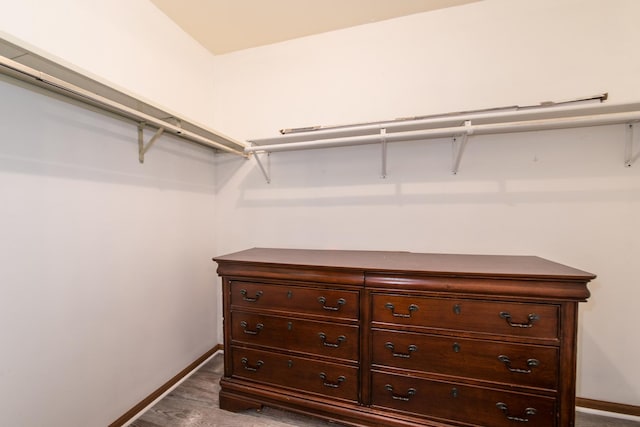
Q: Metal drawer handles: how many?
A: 12